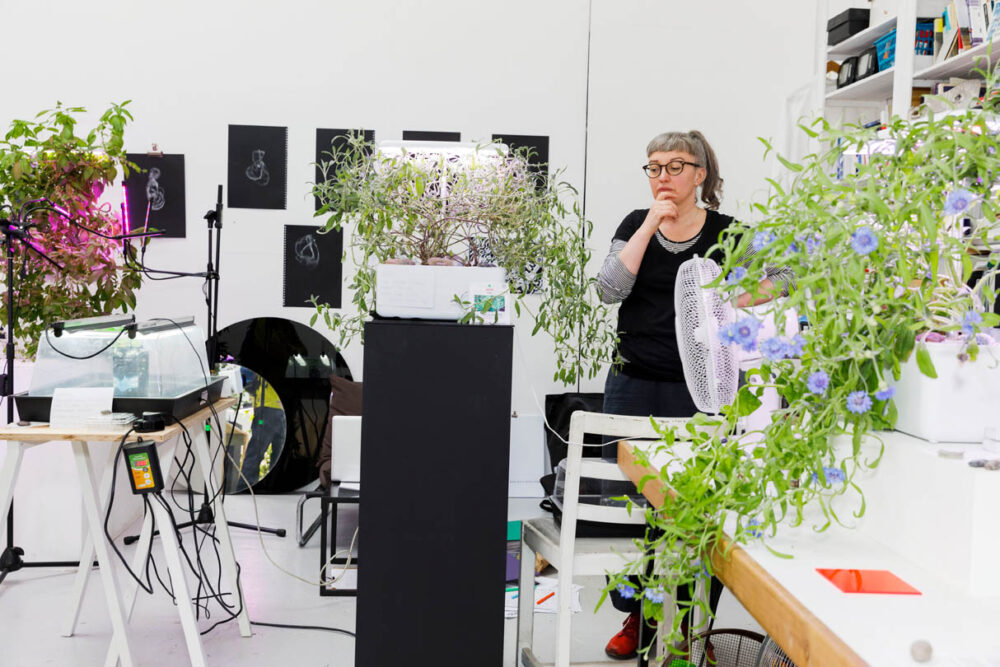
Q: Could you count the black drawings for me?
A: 6